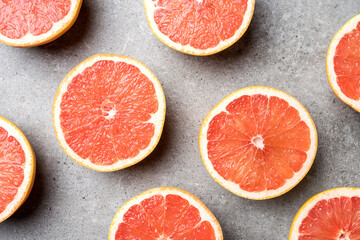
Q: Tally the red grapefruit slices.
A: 8